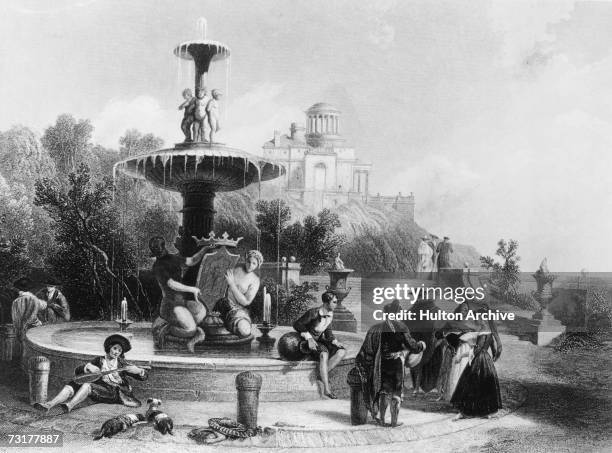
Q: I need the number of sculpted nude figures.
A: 5